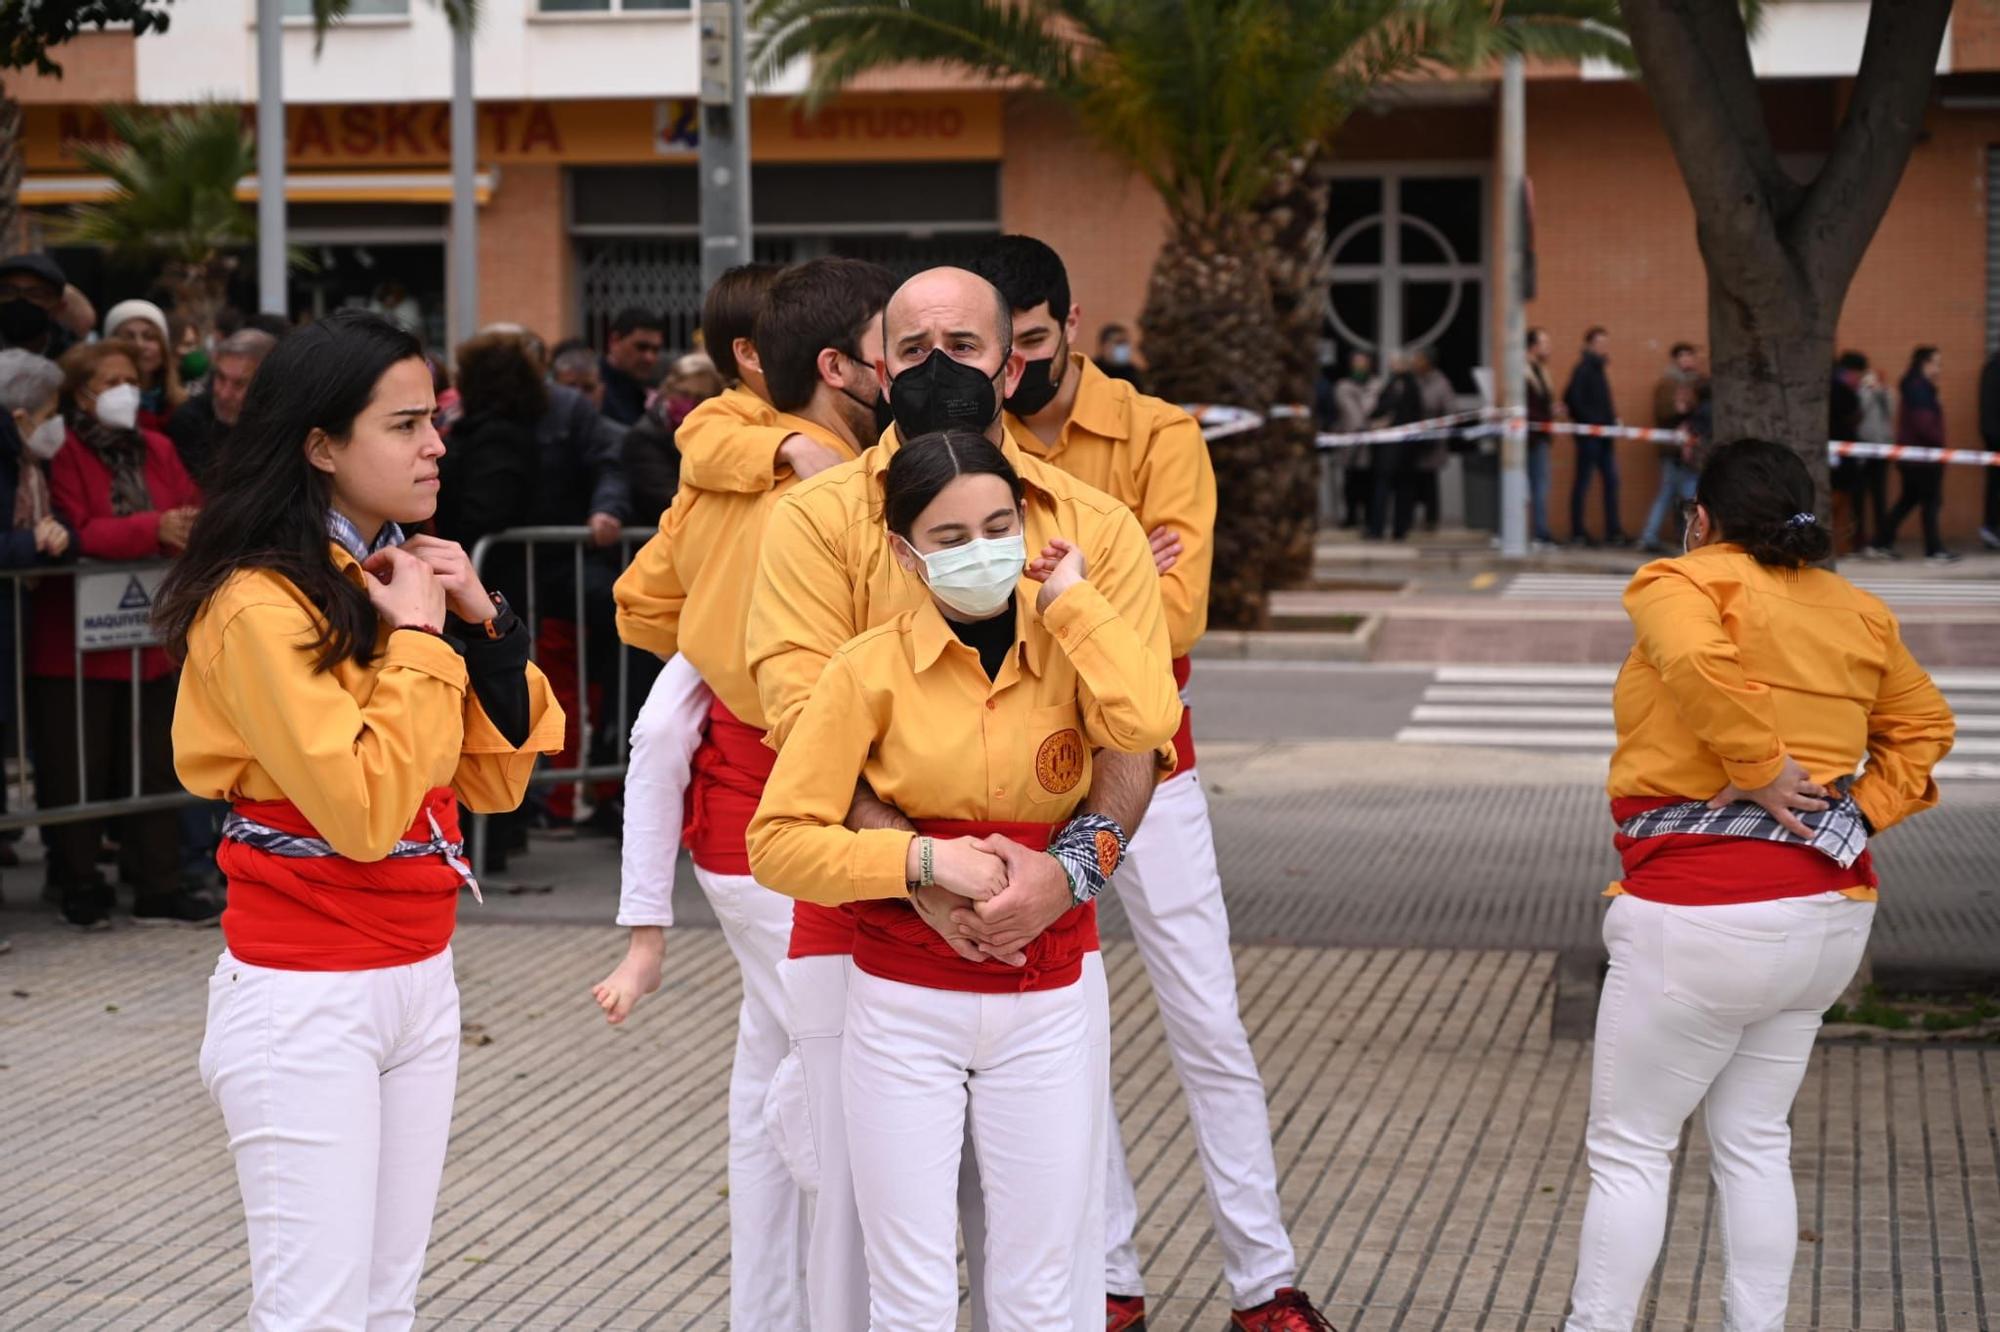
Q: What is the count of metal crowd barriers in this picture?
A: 2